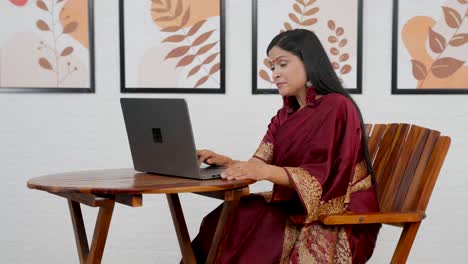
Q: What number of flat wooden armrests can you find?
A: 1